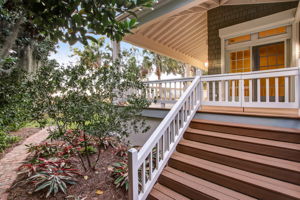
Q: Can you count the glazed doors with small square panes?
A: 2